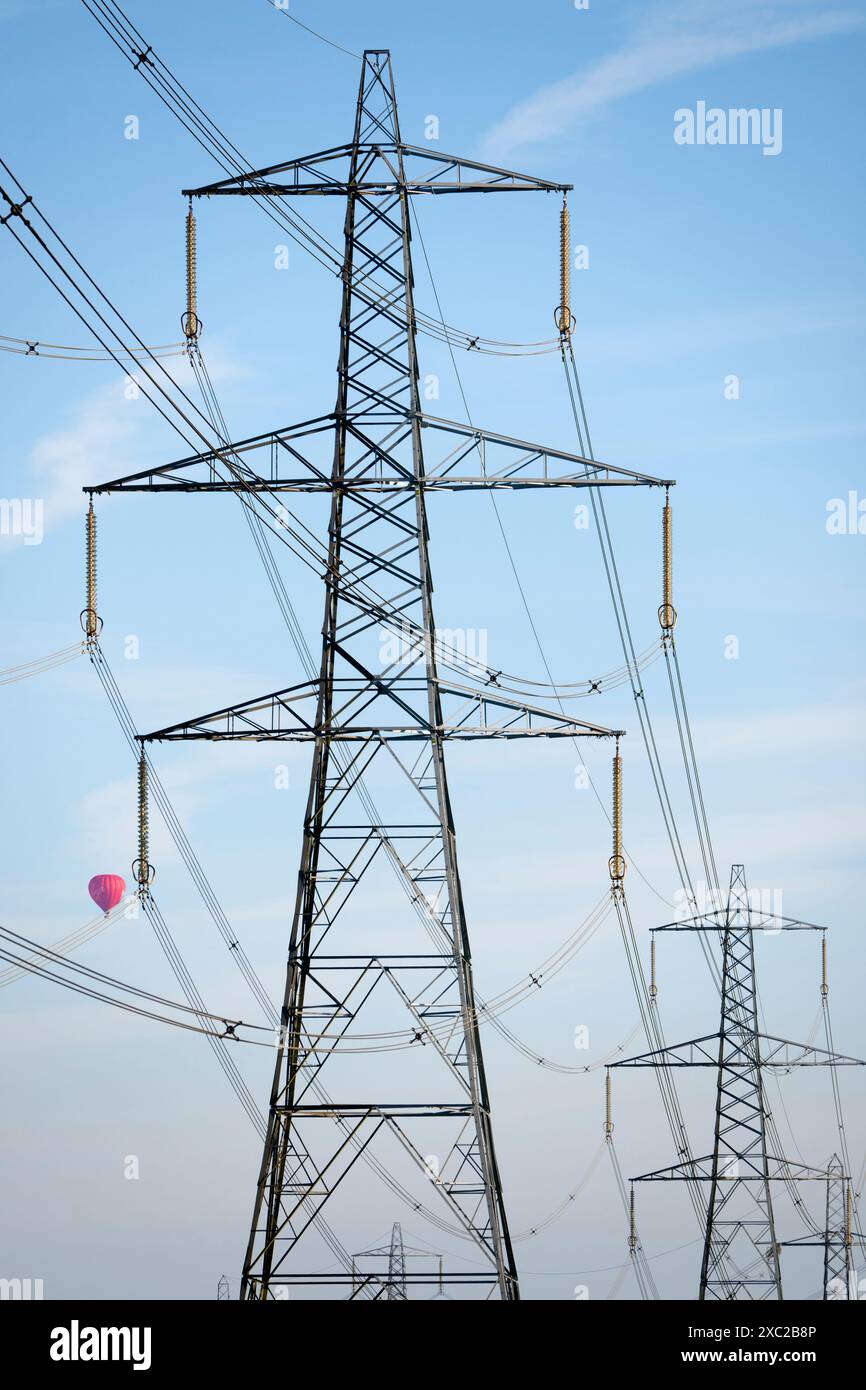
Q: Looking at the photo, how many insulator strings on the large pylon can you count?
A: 6